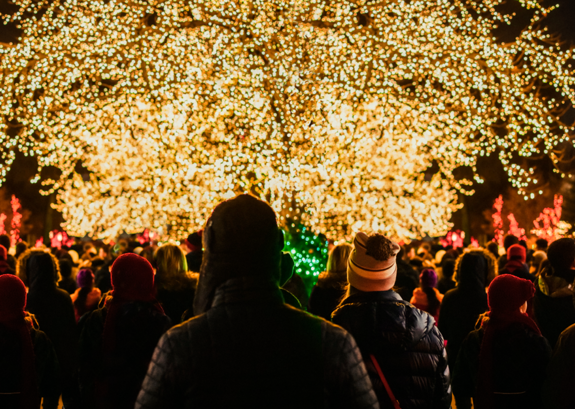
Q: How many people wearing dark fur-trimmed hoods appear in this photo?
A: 2